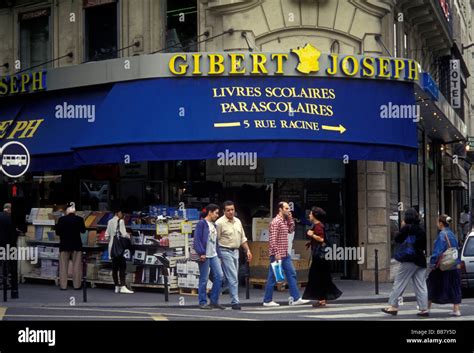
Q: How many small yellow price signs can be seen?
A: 2